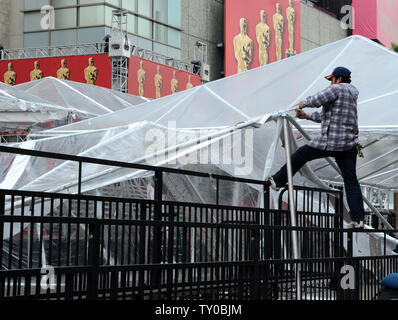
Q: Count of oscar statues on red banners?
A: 12